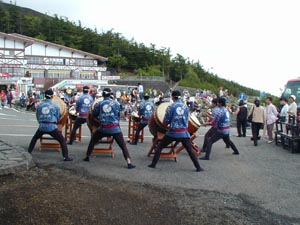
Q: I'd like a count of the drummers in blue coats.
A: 7